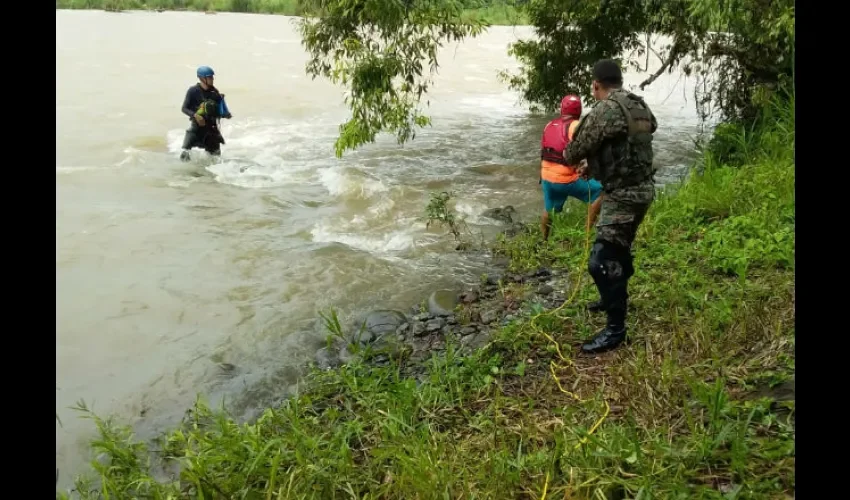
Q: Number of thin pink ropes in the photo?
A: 0